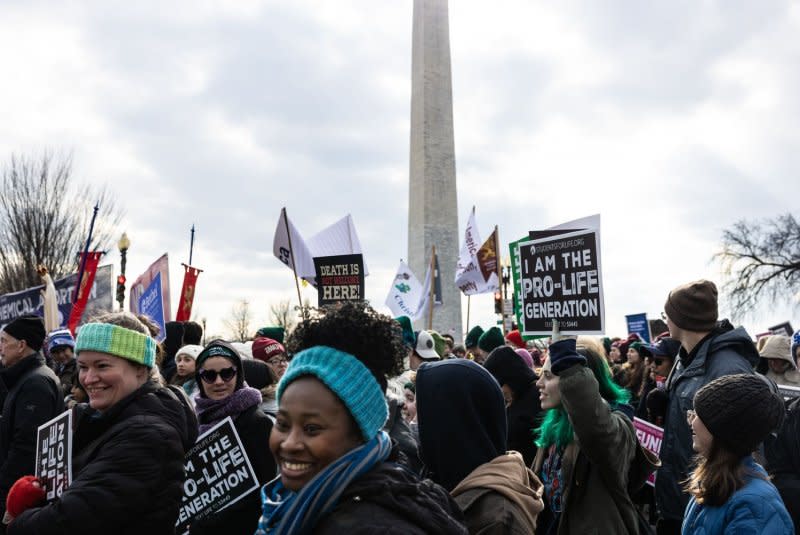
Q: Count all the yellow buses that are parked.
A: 0